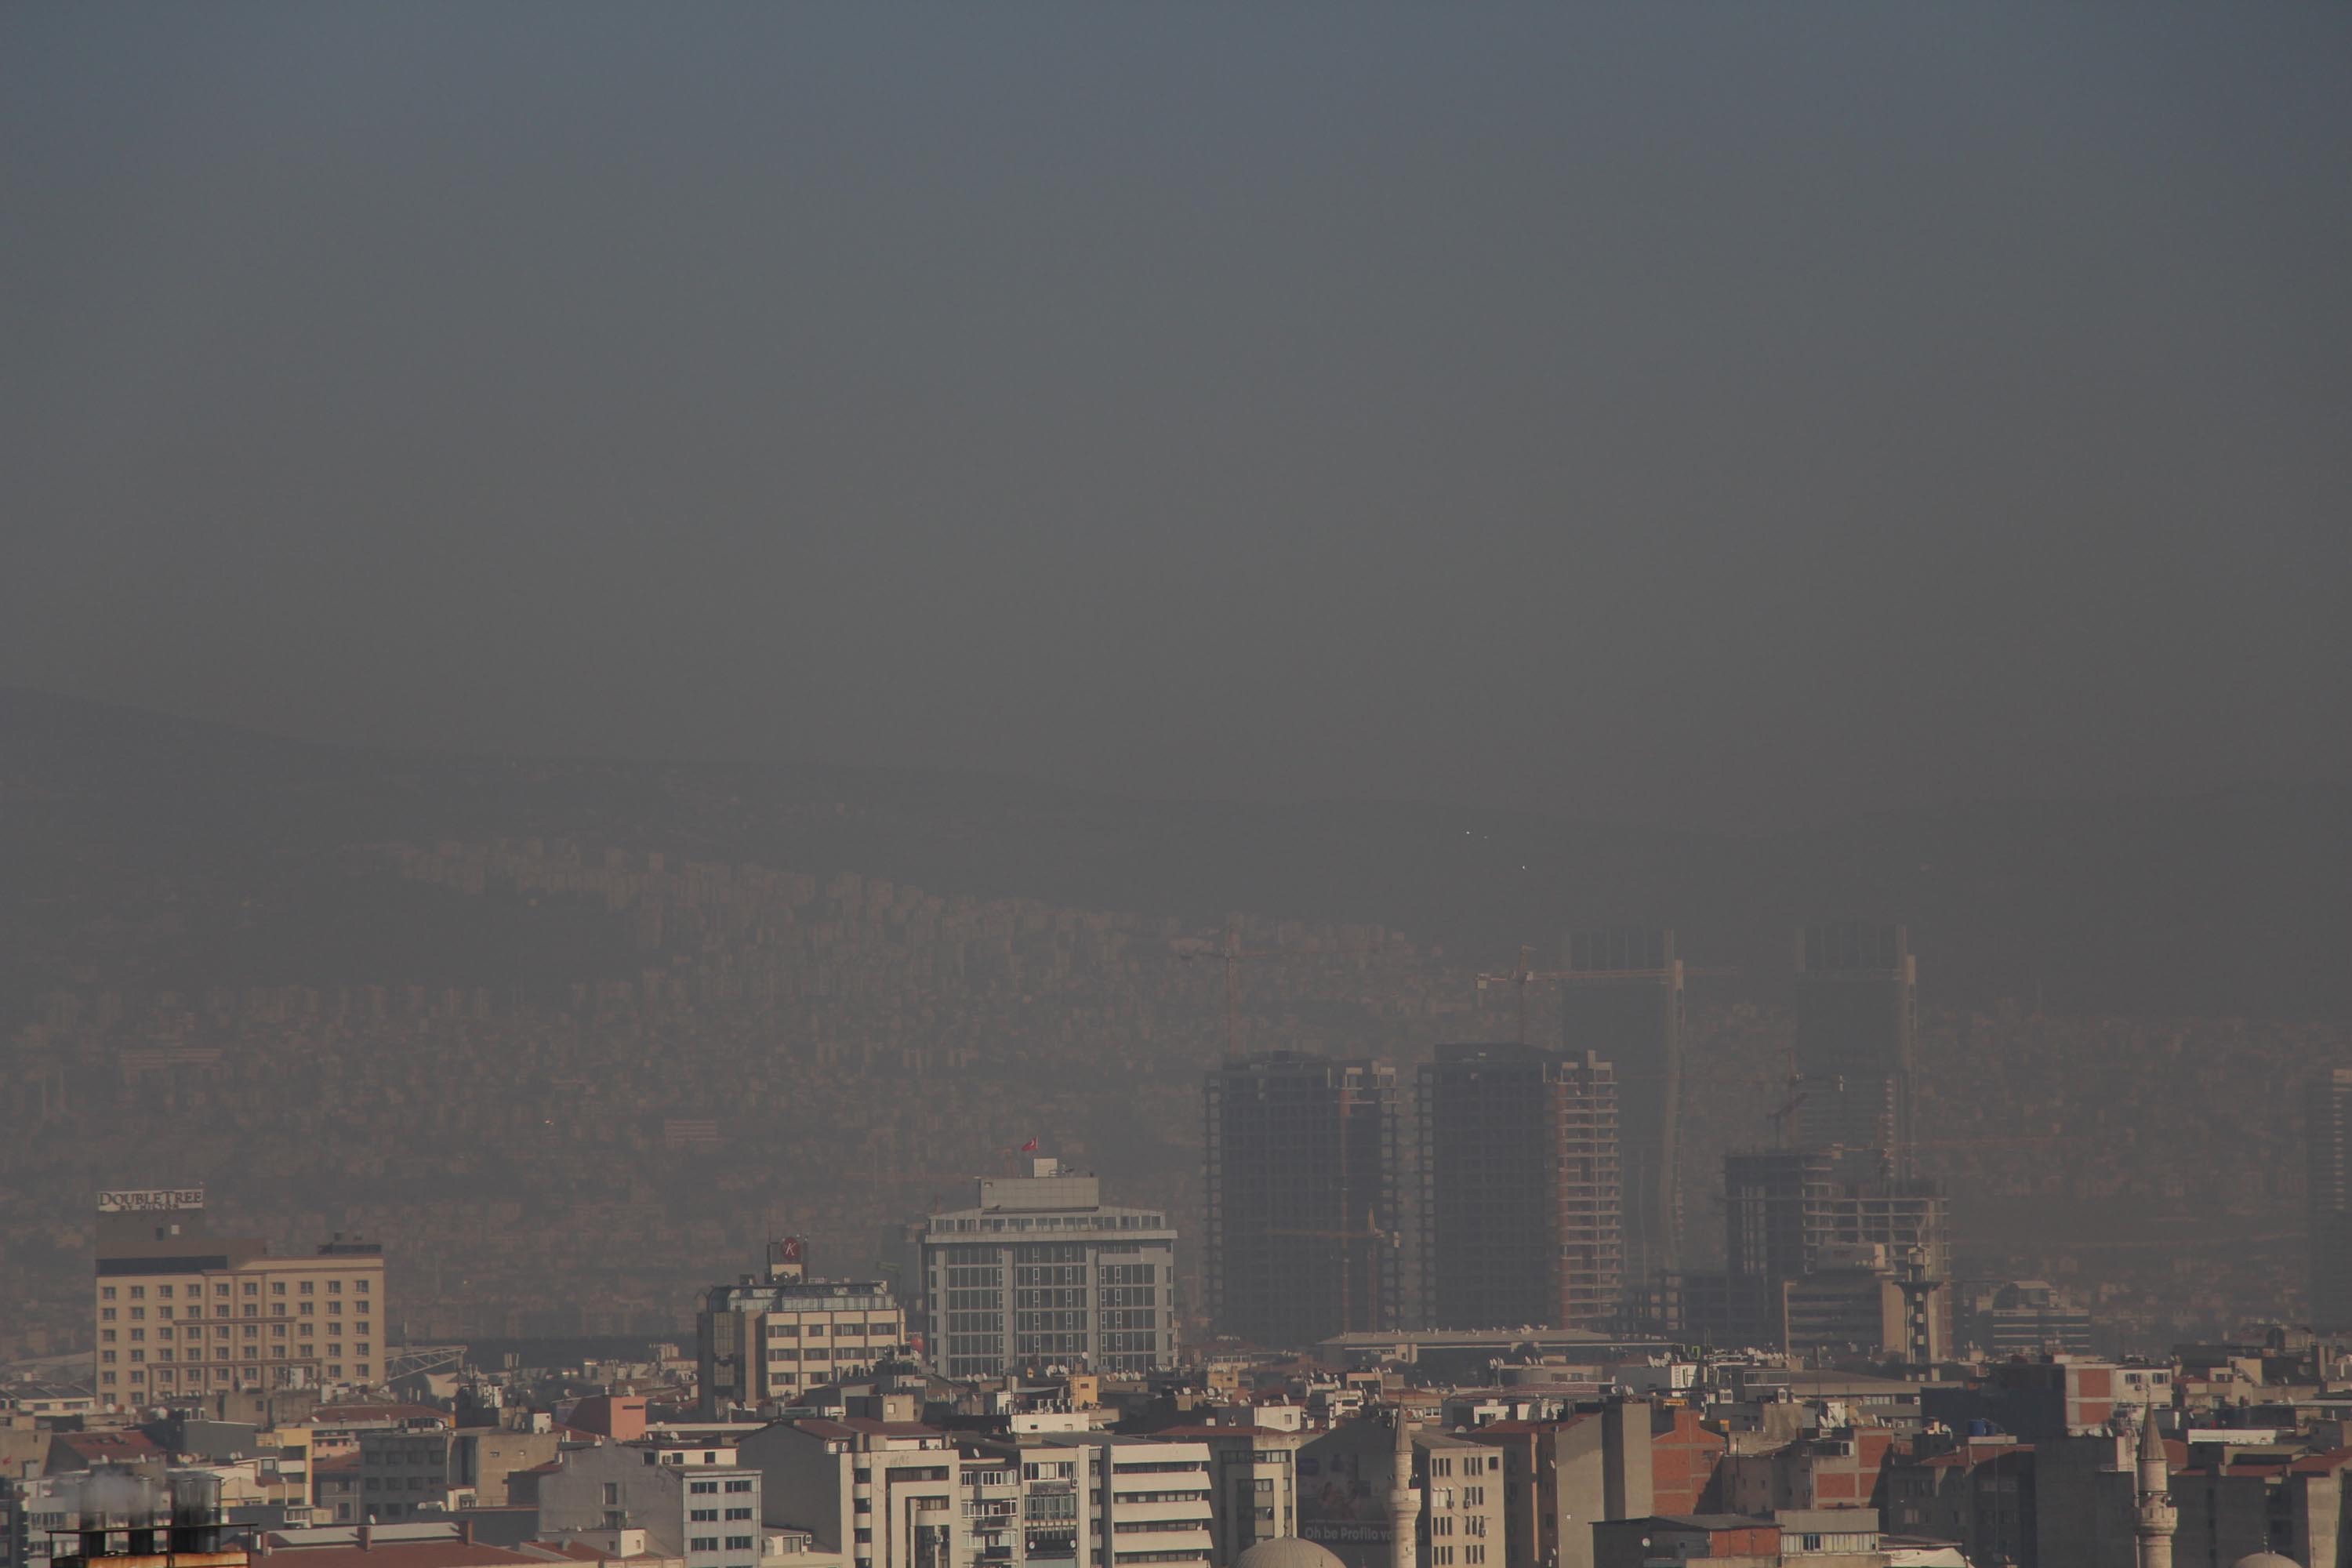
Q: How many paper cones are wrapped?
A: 0